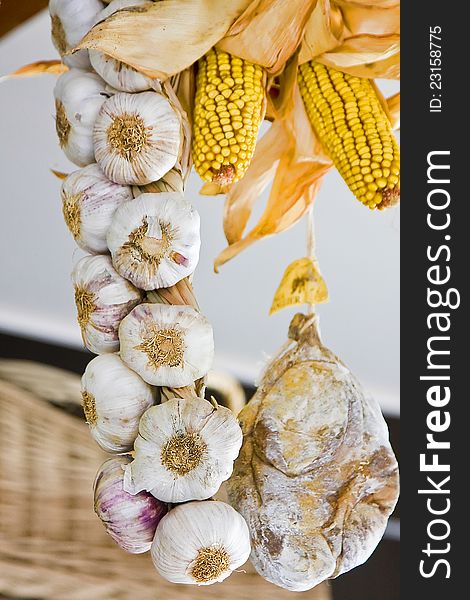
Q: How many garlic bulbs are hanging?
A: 12